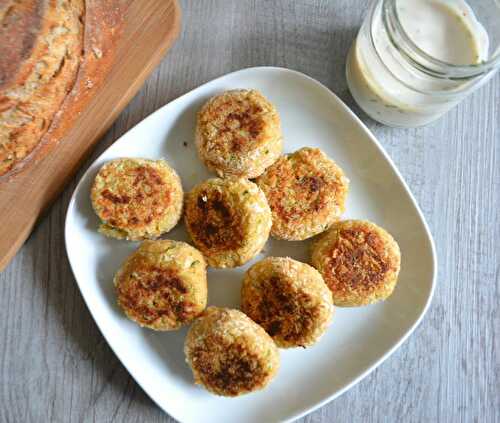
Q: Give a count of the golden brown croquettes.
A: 8